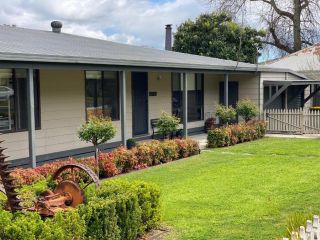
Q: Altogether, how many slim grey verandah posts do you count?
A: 4